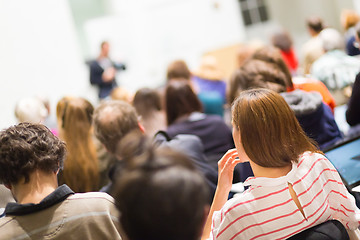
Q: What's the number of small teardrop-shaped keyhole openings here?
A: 1